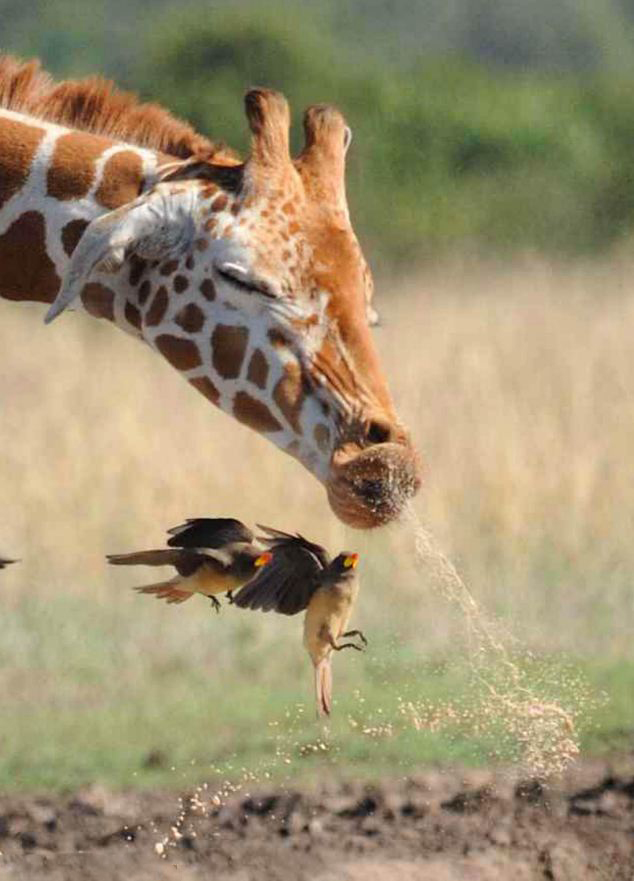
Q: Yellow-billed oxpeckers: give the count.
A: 2